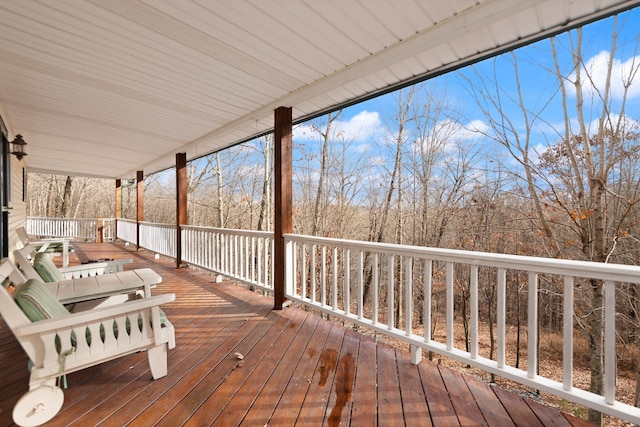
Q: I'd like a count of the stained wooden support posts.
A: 4